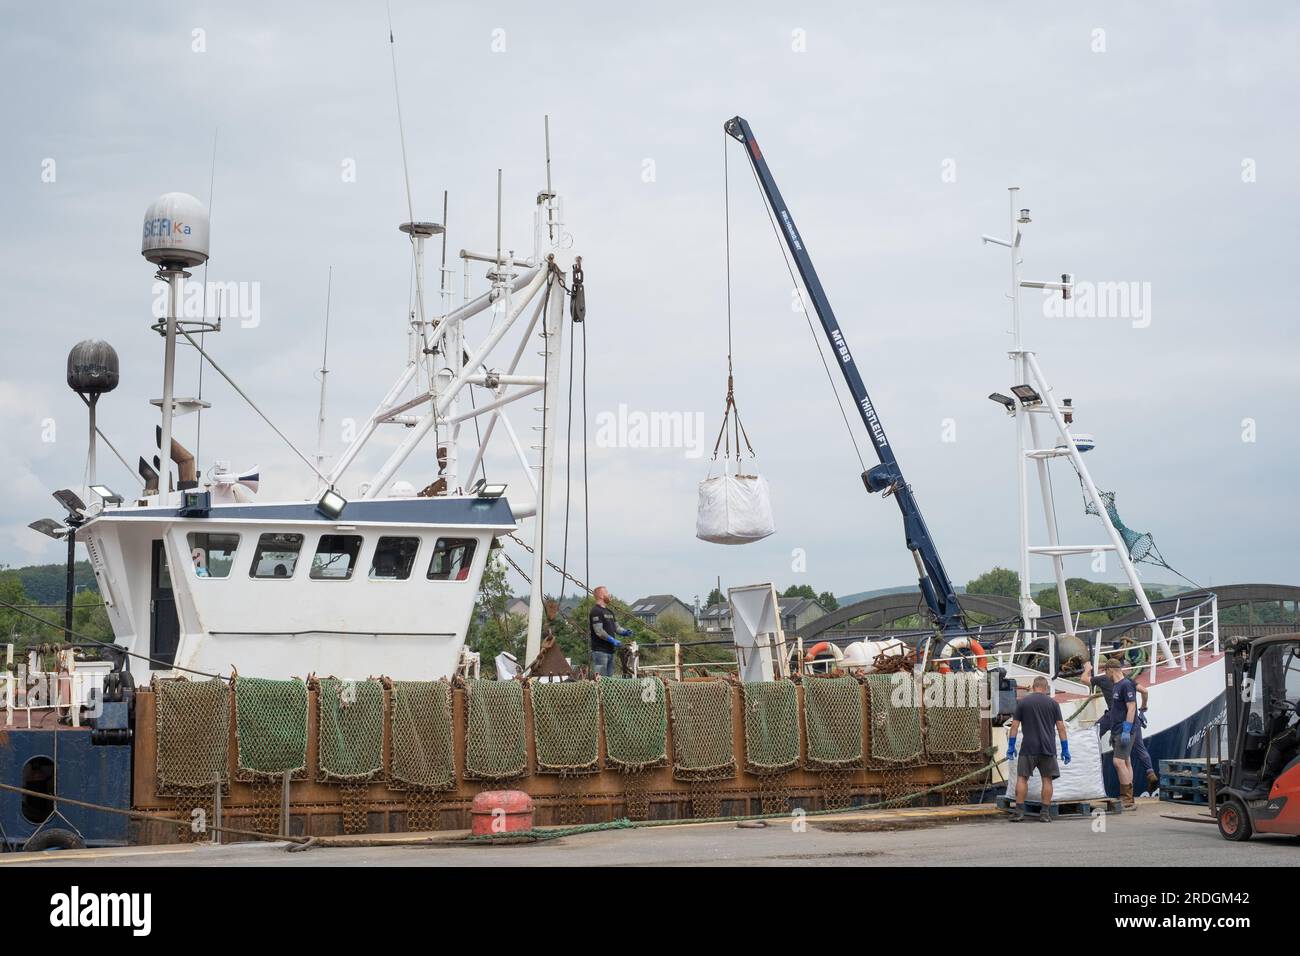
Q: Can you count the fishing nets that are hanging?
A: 12